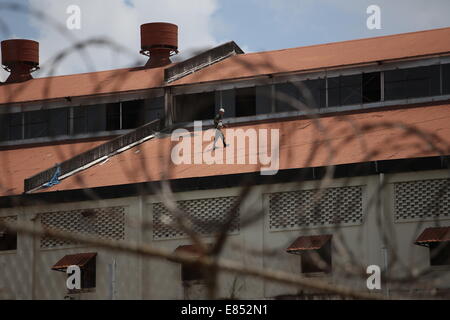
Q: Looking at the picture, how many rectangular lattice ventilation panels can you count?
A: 4